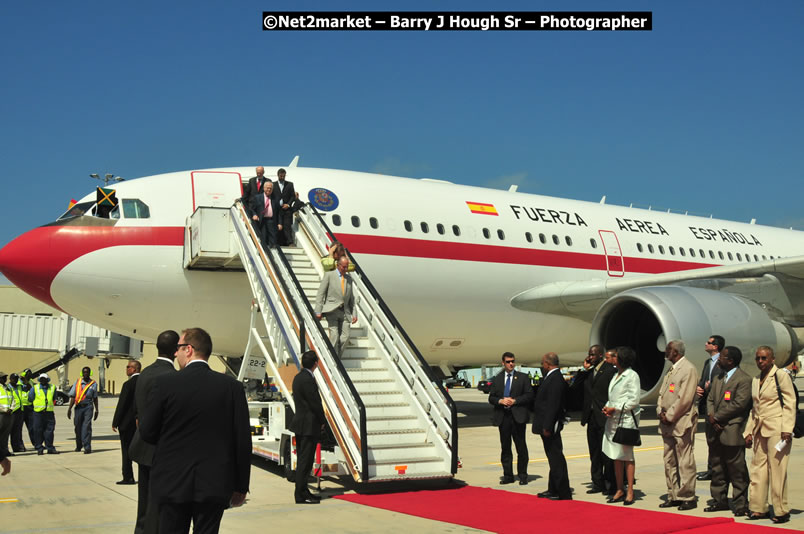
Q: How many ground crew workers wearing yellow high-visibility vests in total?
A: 4